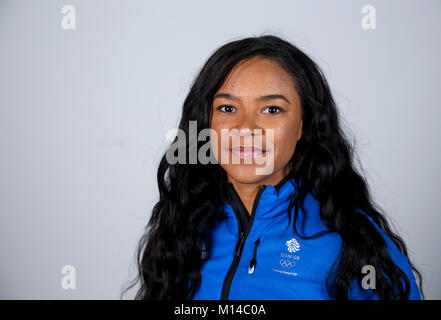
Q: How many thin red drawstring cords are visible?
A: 0